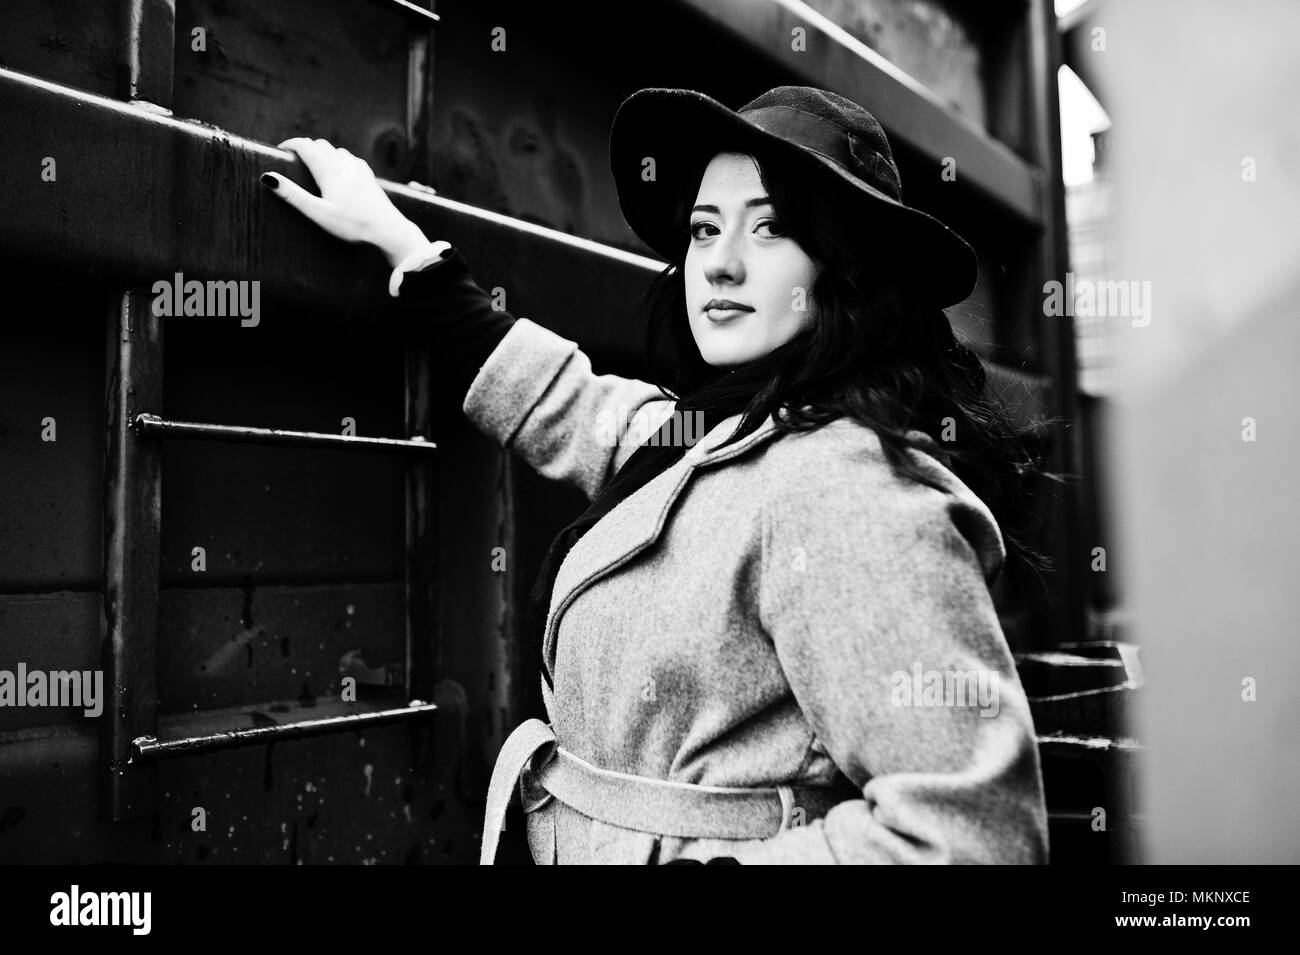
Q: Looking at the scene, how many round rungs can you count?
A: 3